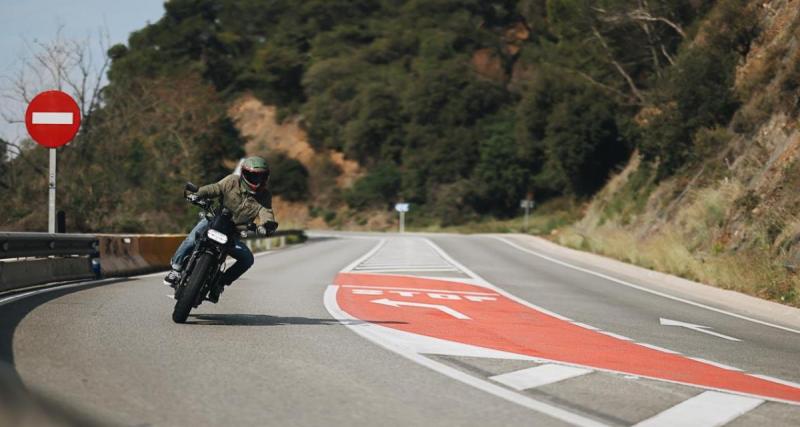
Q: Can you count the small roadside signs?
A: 2